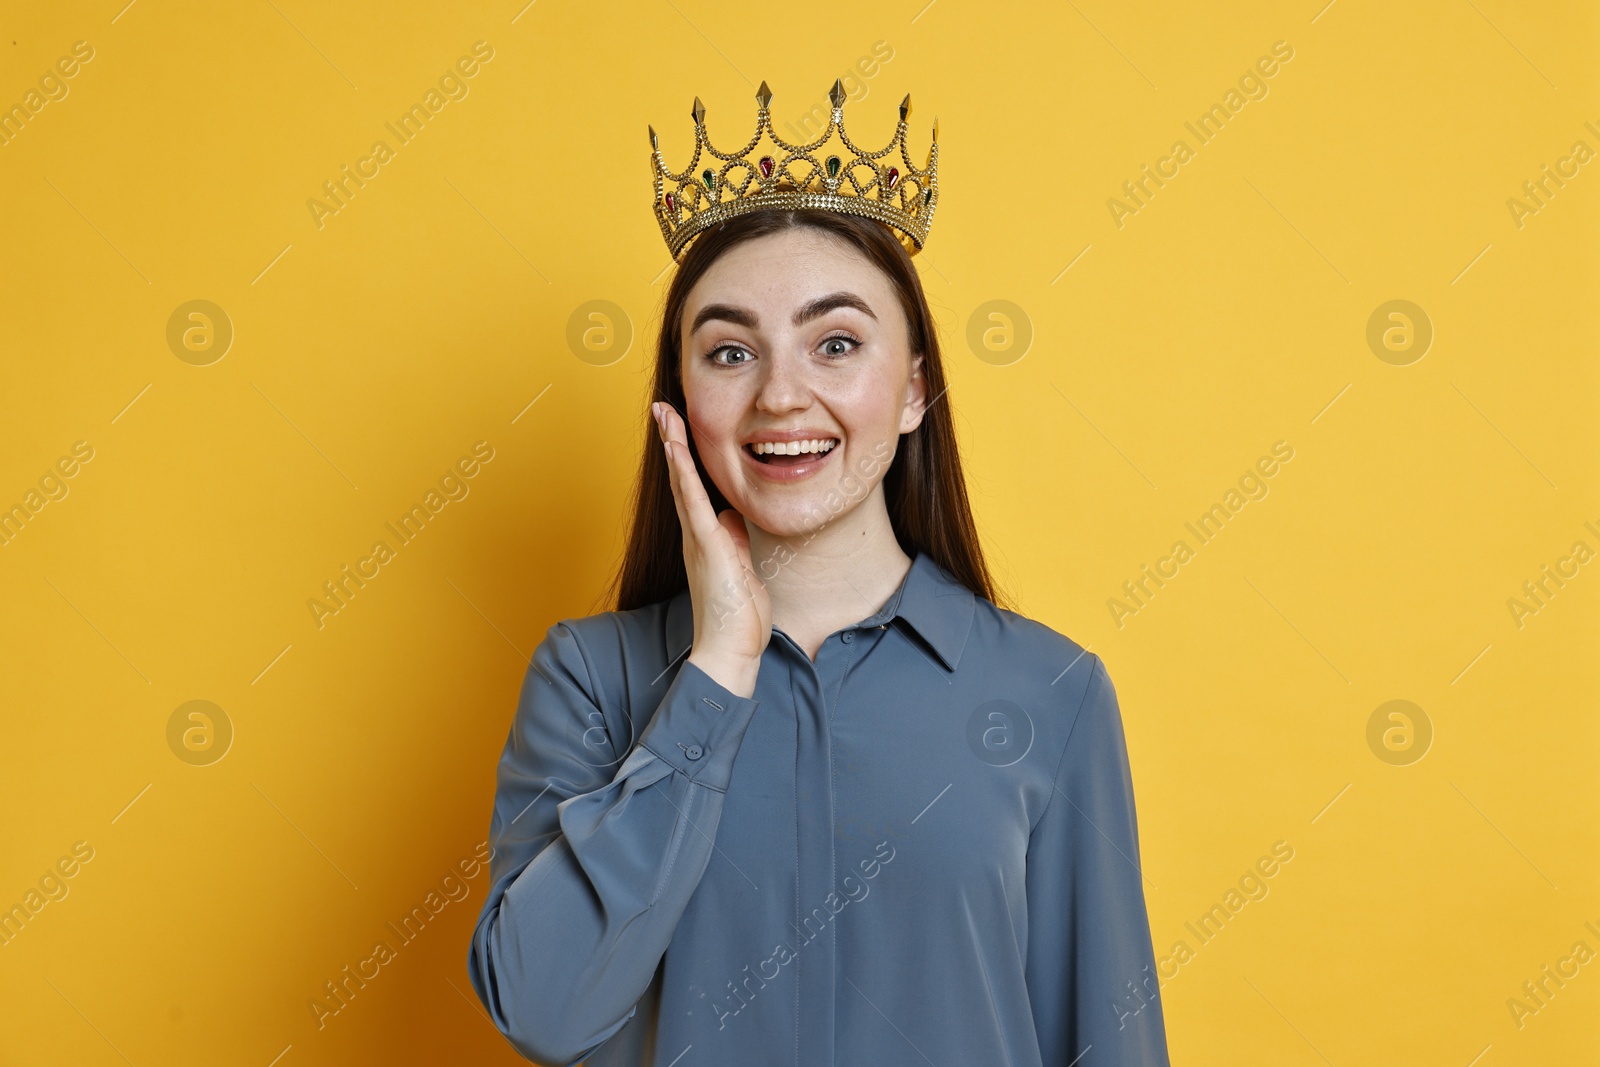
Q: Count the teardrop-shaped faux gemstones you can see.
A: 6